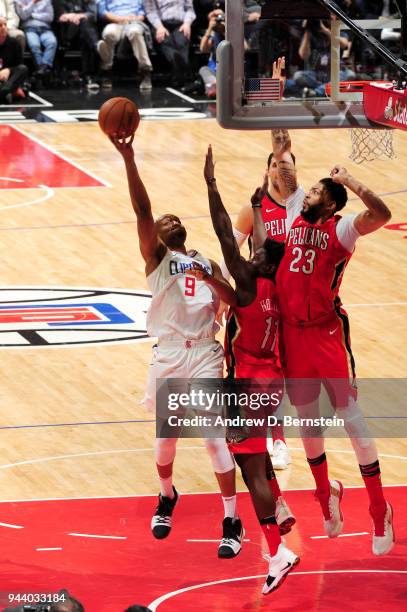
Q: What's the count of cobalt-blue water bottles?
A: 0